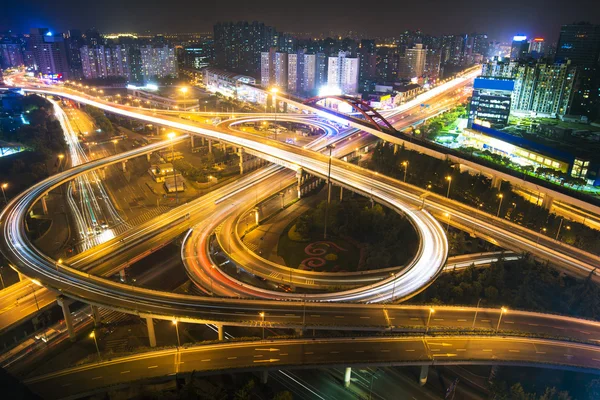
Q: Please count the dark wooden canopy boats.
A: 0